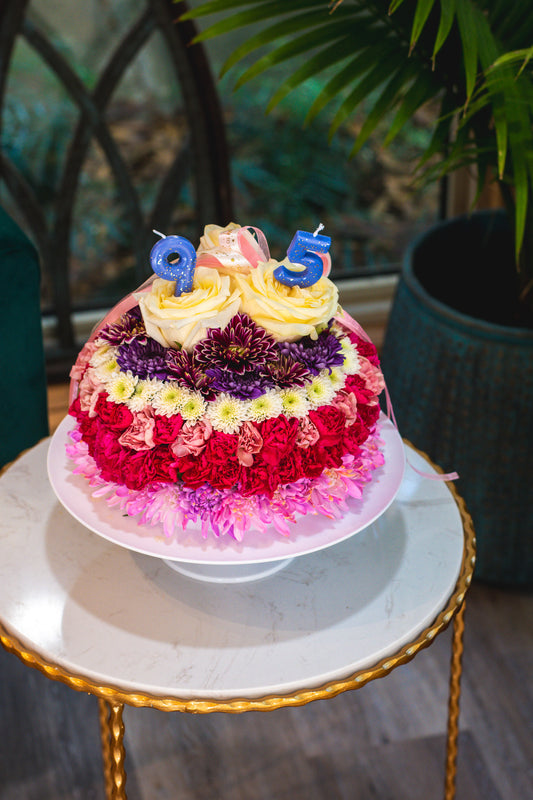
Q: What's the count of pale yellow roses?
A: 3